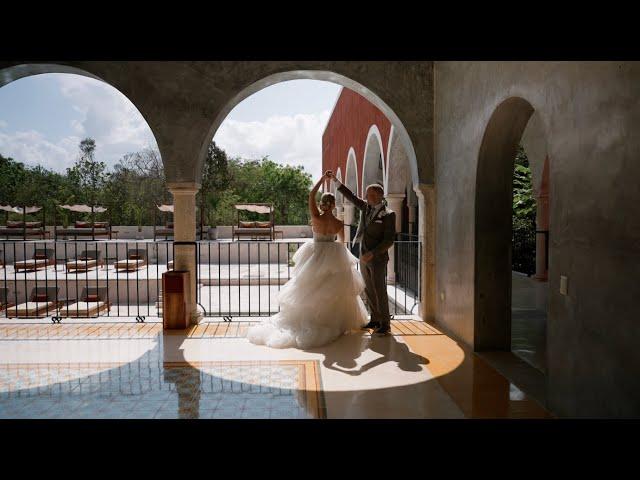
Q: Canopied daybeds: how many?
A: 4